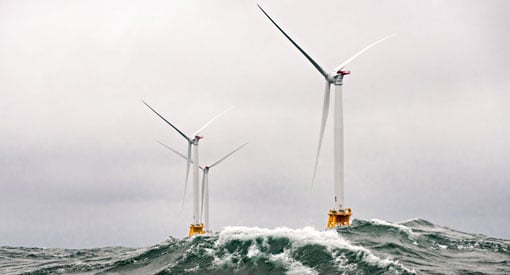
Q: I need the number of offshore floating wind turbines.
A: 3